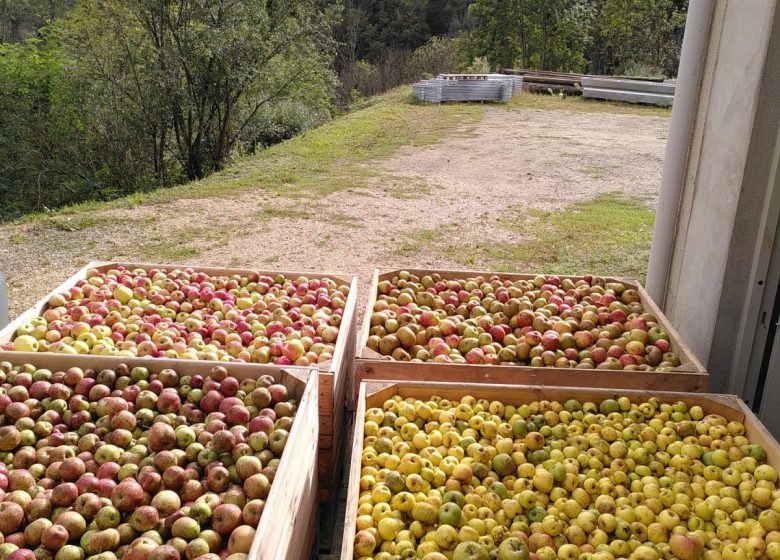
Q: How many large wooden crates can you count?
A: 4